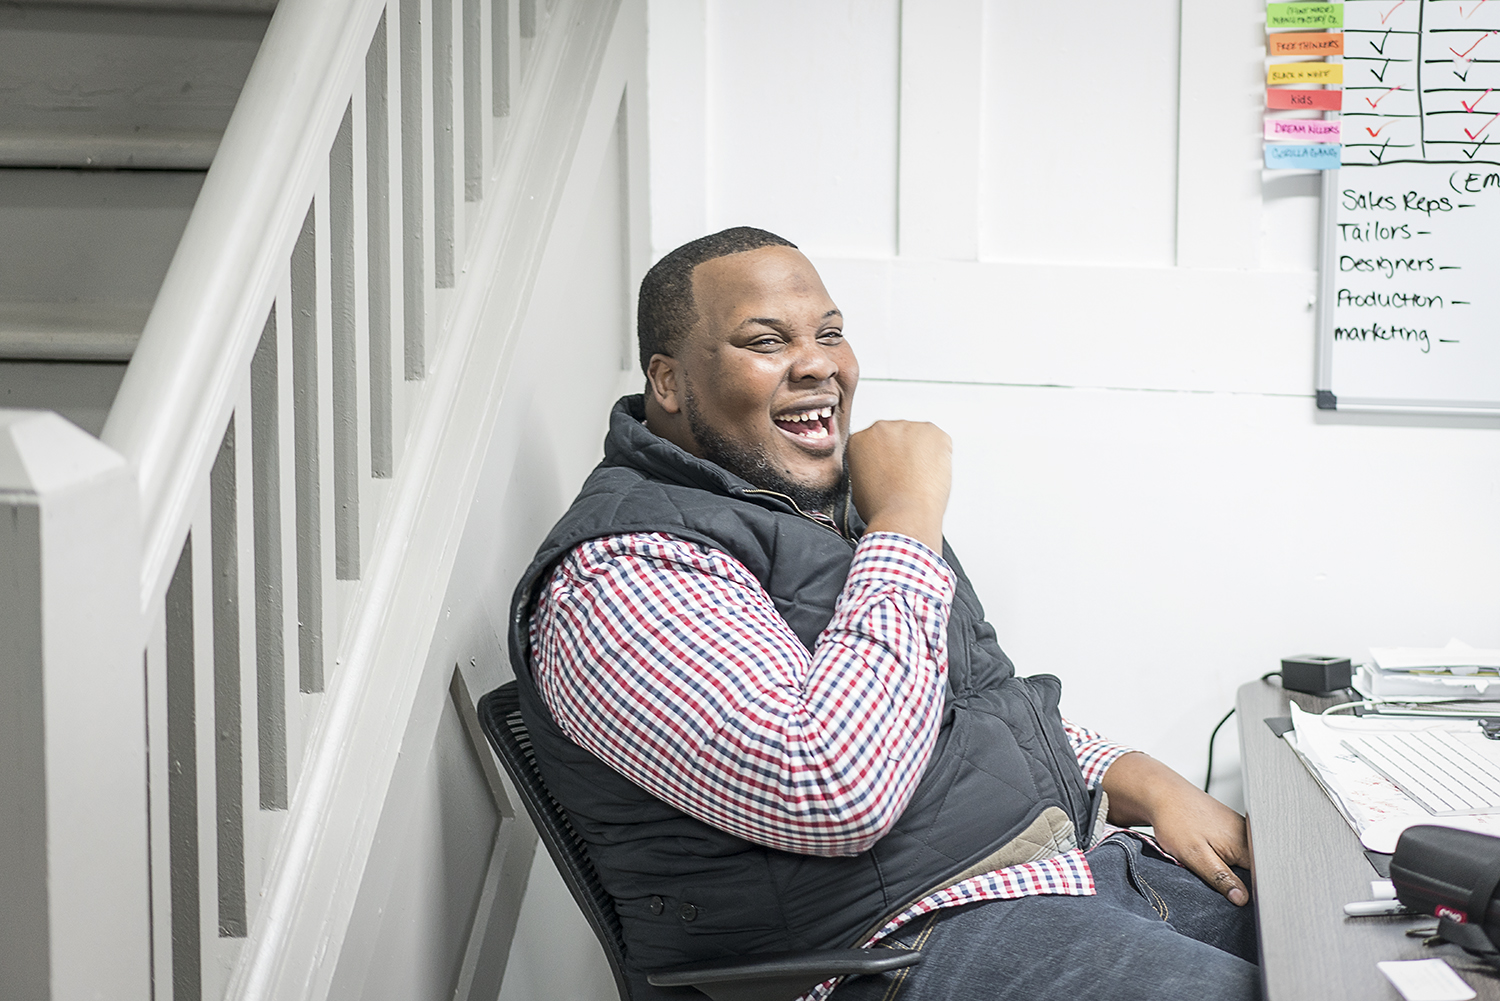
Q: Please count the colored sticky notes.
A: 6